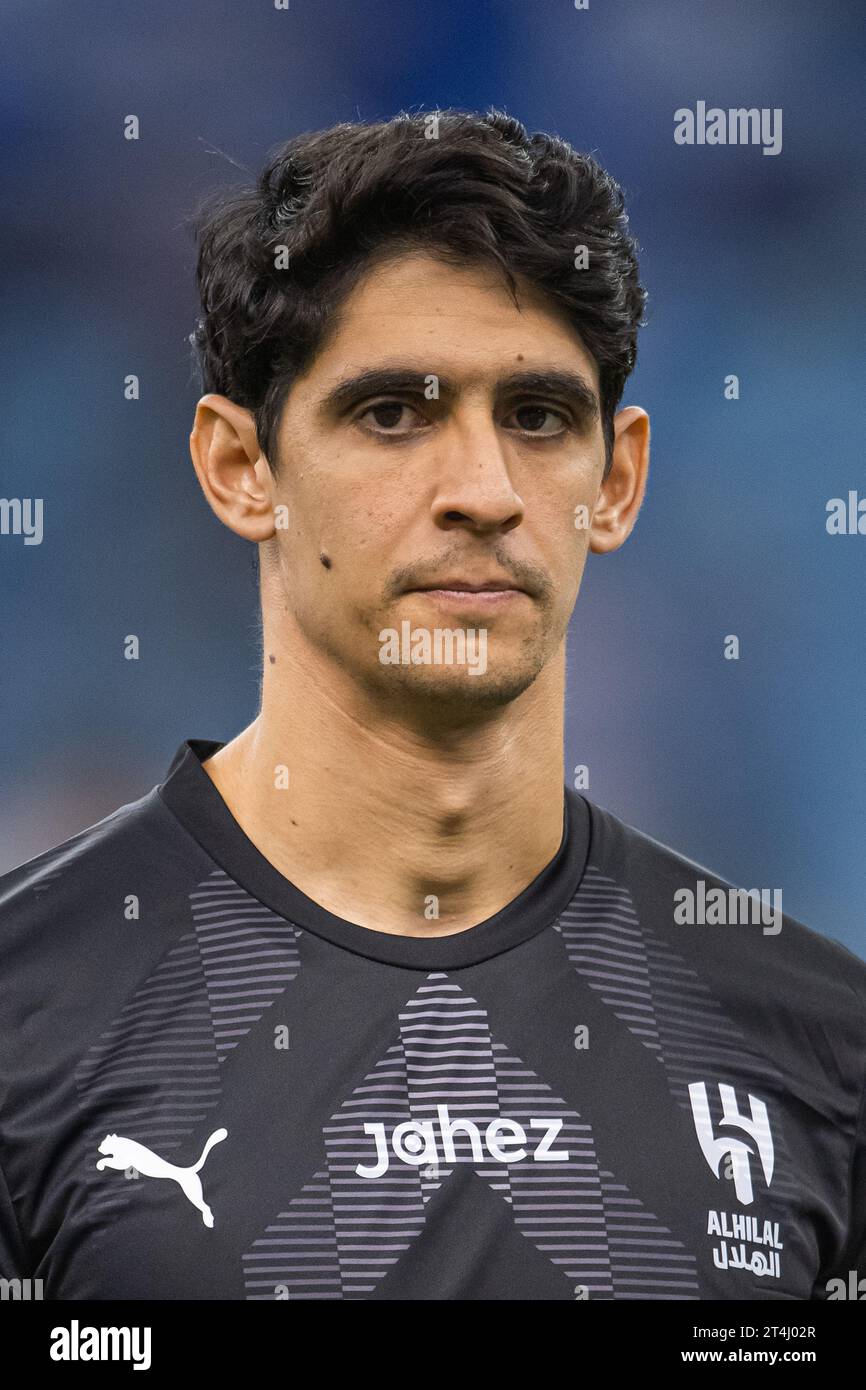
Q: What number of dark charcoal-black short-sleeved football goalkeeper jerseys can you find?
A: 1